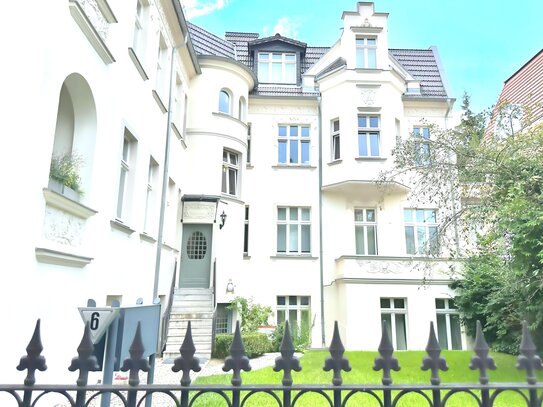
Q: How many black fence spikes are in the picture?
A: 11